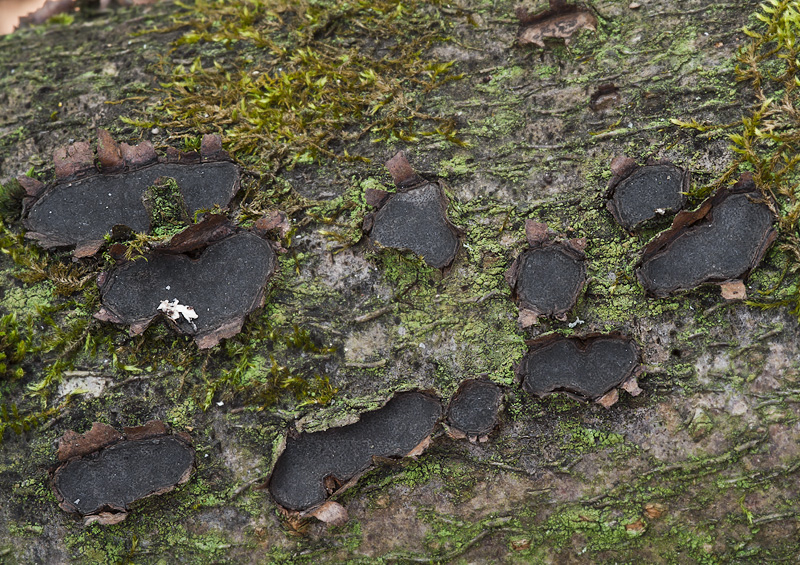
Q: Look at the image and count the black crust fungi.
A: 10